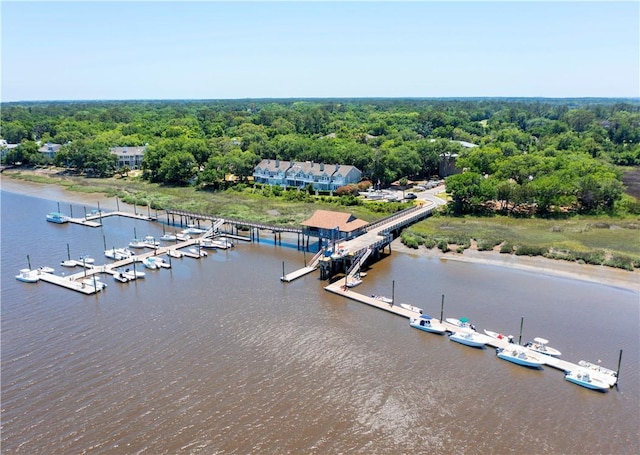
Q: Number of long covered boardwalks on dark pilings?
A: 1